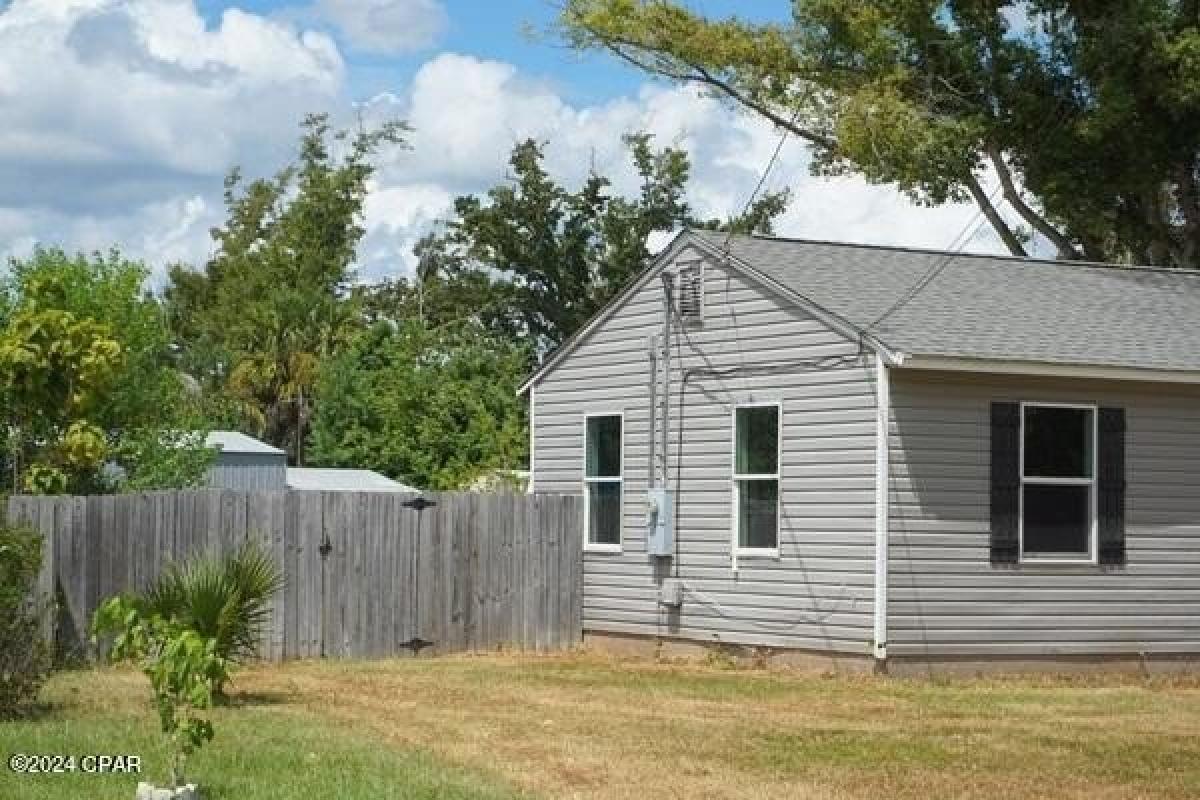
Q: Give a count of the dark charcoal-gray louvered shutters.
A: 2